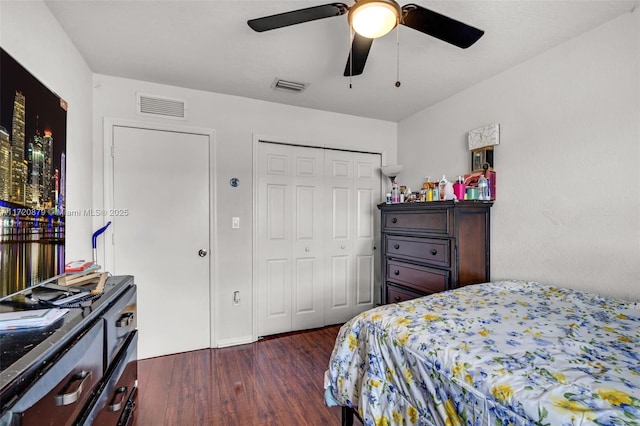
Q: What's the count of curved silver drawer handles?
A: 3